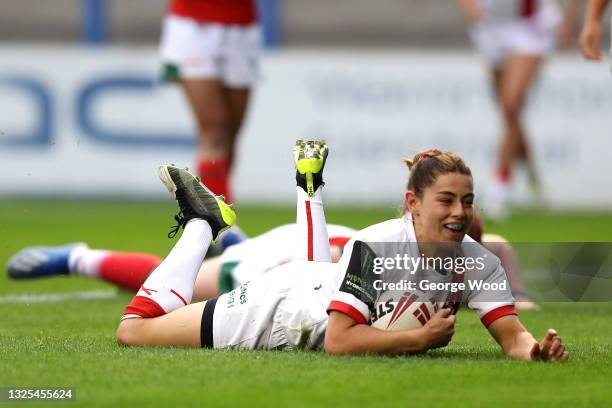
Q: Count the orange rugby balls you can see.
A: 0